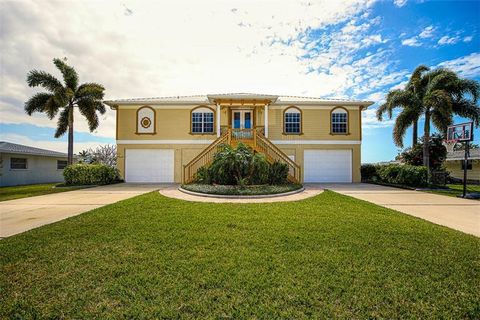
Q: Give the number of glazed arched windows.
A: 3